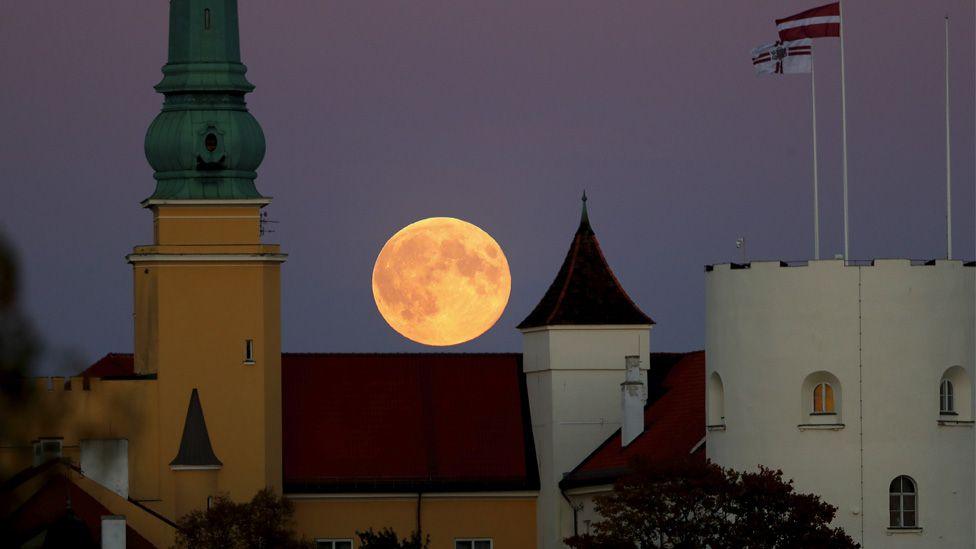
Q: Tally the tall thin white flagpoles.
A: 3